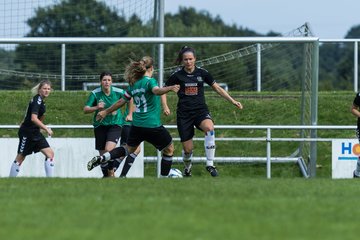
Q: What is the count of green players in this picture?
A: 3